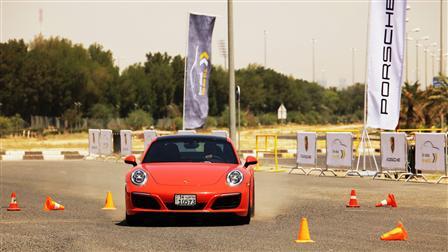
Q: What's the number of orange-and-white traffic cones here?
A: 4